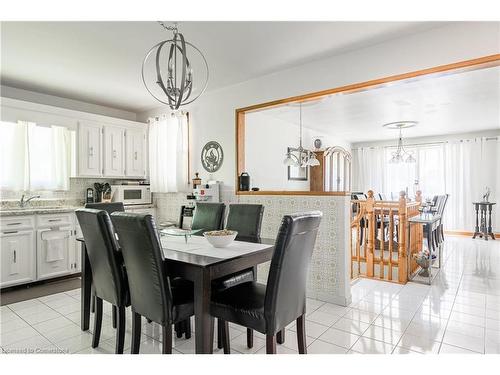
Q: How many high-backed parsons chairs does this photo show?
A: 6